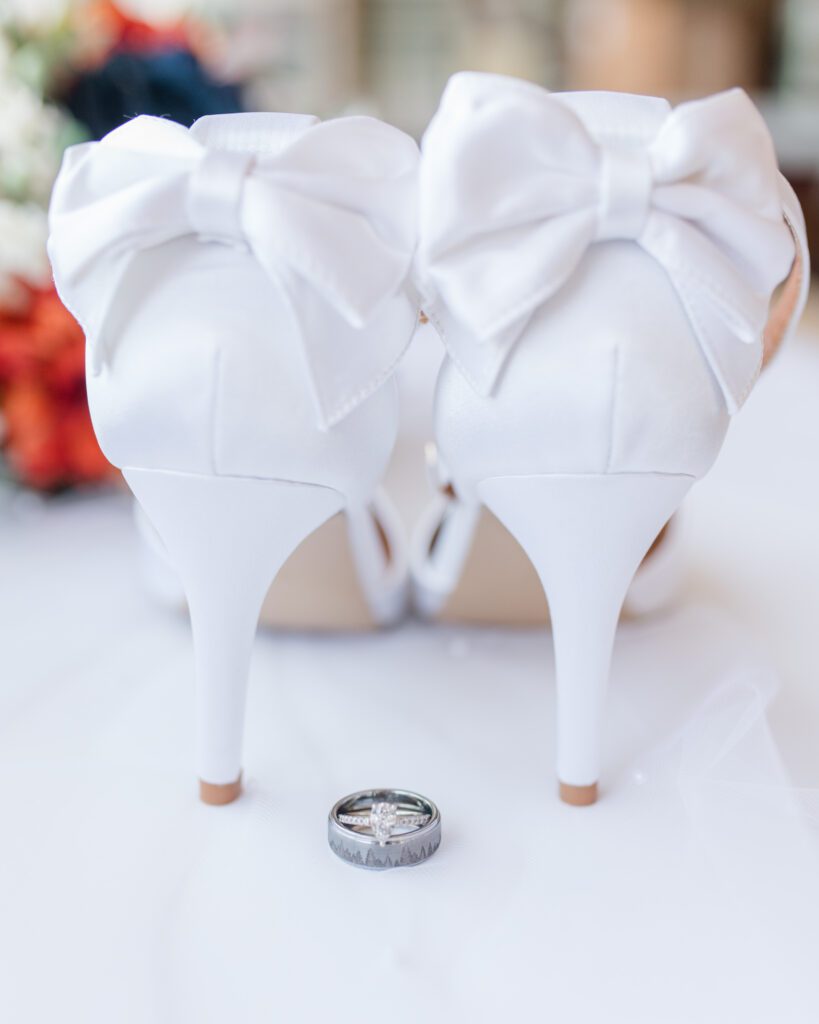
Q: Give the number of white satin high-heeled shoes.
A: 2